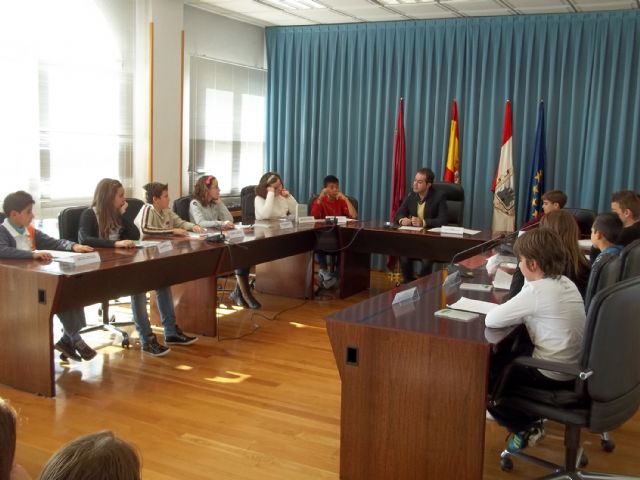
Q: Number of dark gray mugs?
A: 0